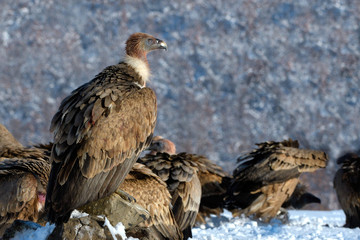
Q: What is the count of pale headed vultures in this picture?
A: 2